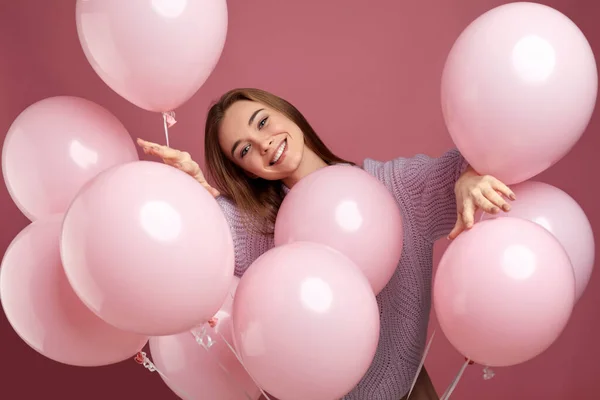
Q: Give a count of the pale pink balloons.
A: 10